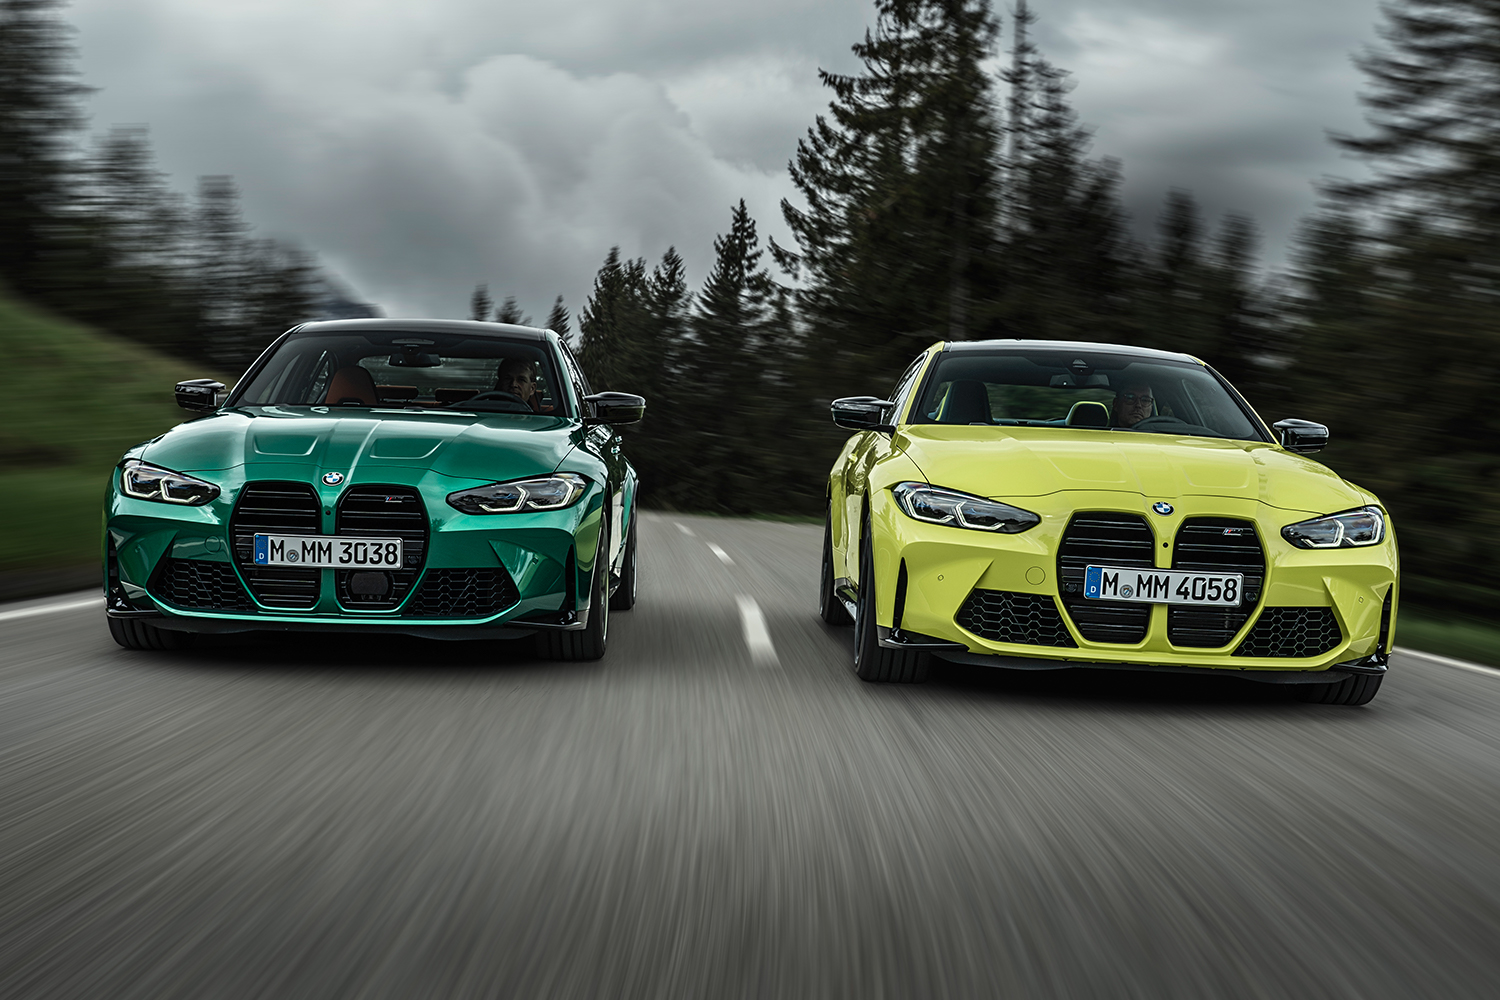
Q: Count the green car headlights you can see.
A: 2